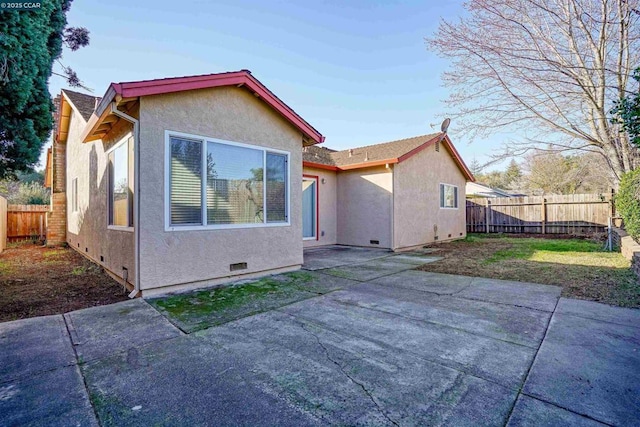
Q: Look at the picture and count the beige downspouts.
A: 2